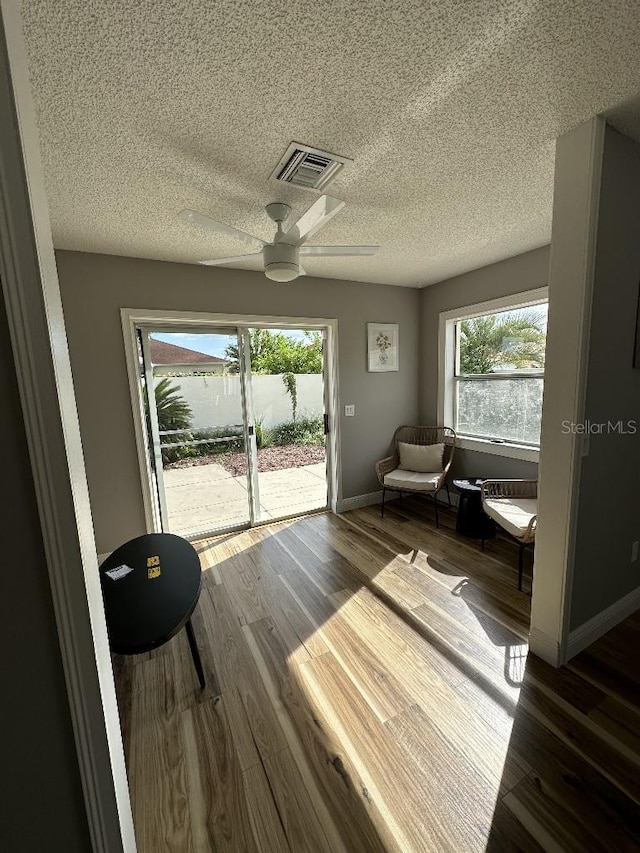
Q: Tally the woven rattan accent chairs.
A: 2